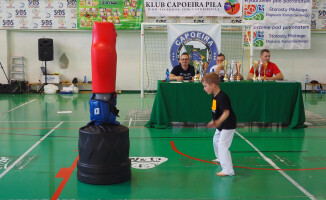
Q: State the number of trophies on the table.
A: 9